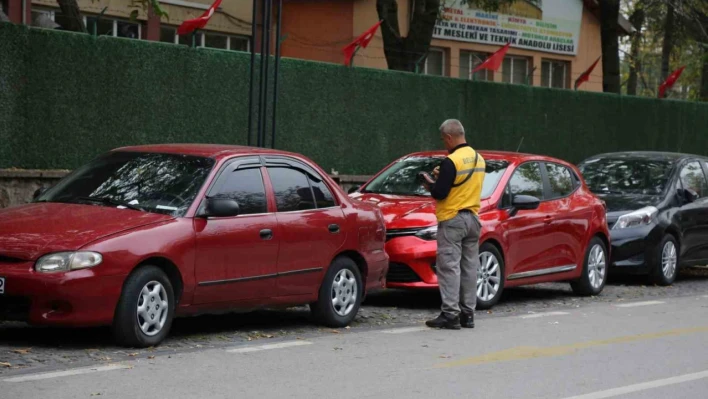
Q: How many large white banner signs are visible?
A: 1